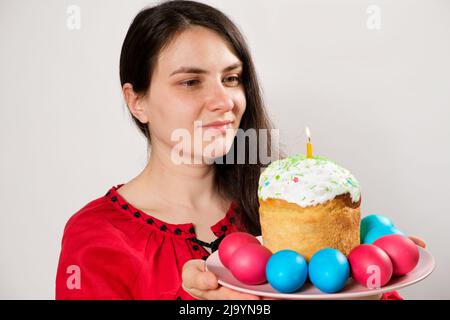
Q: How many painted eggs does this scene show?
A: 8